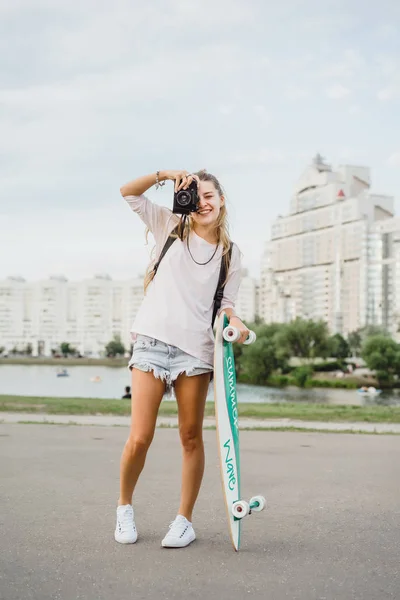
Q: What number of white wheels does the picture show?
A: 4